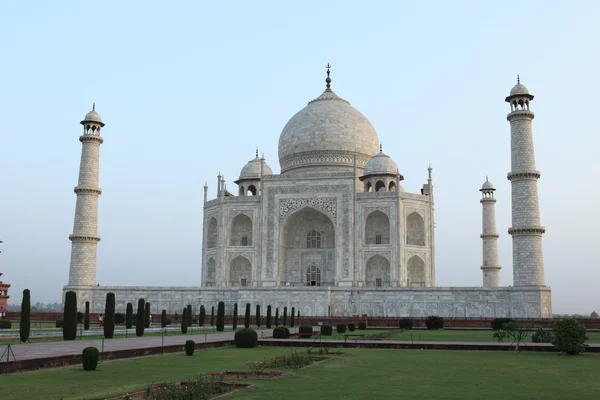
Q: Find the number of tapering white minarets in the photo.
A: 3